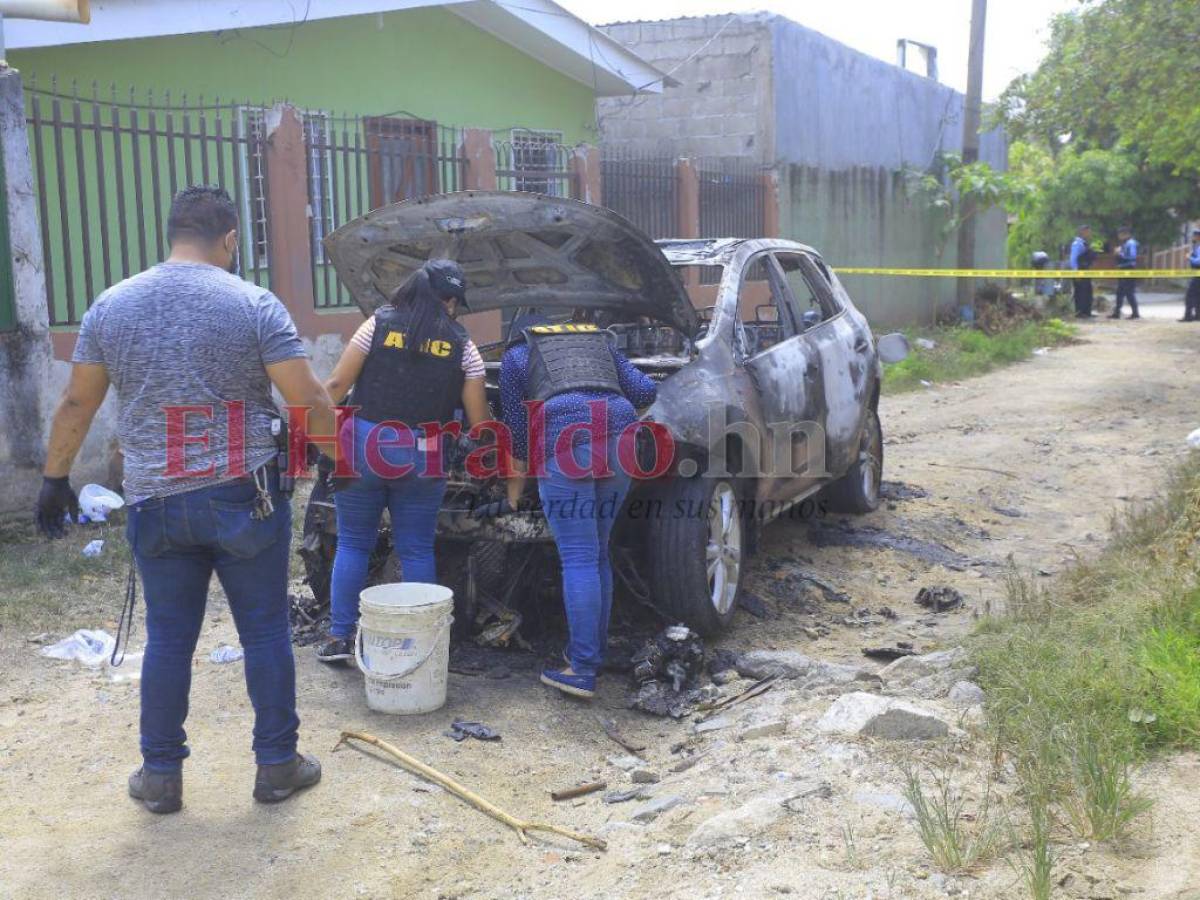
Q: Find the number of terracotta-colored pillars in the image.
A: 5